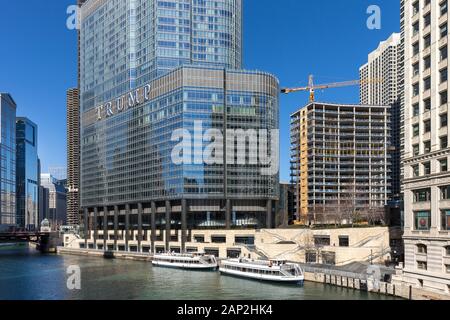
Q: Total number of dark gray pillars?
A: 11